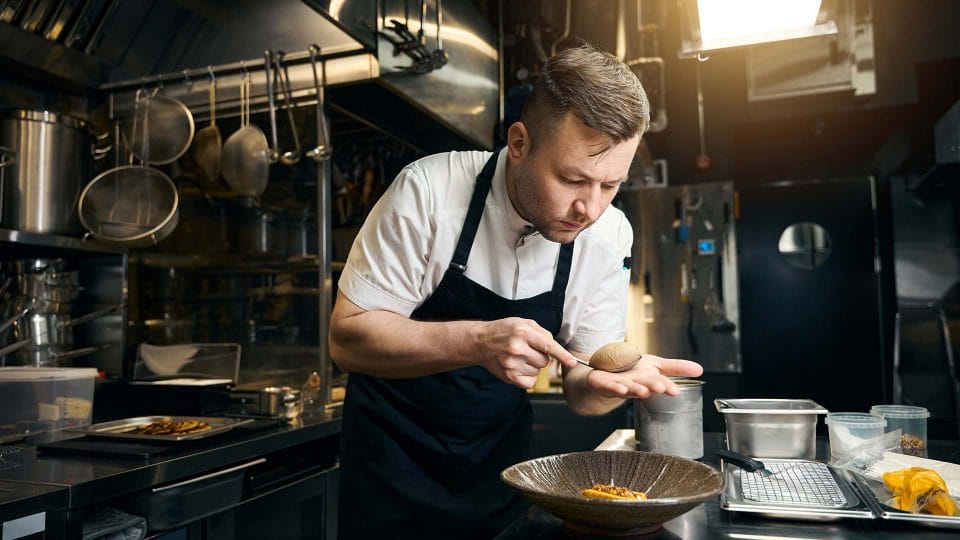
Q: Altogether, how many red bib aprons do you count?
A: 0